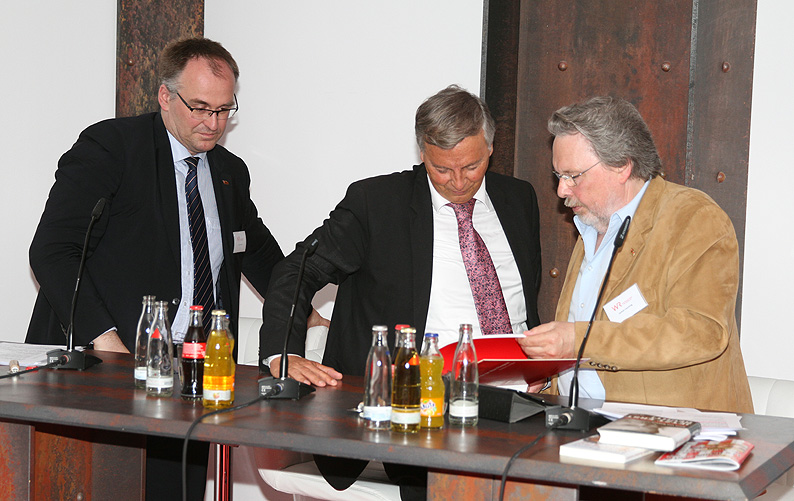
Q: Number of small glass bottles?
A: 10